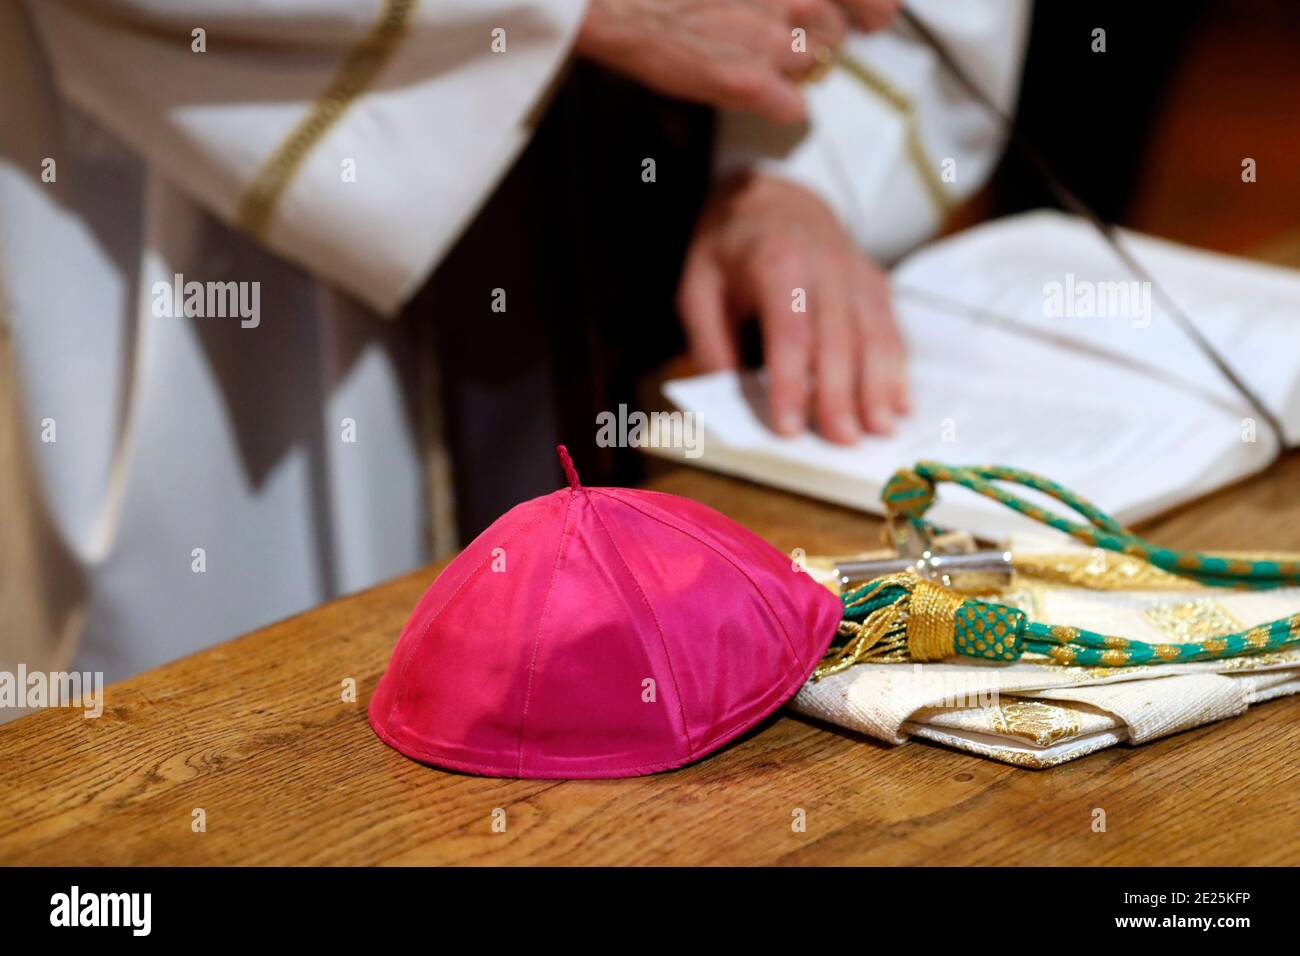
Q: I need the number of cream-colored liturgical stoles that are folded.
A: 1